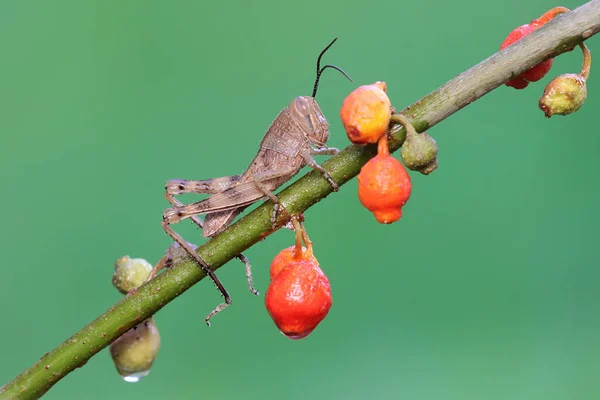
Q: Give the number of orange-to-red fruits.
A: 5